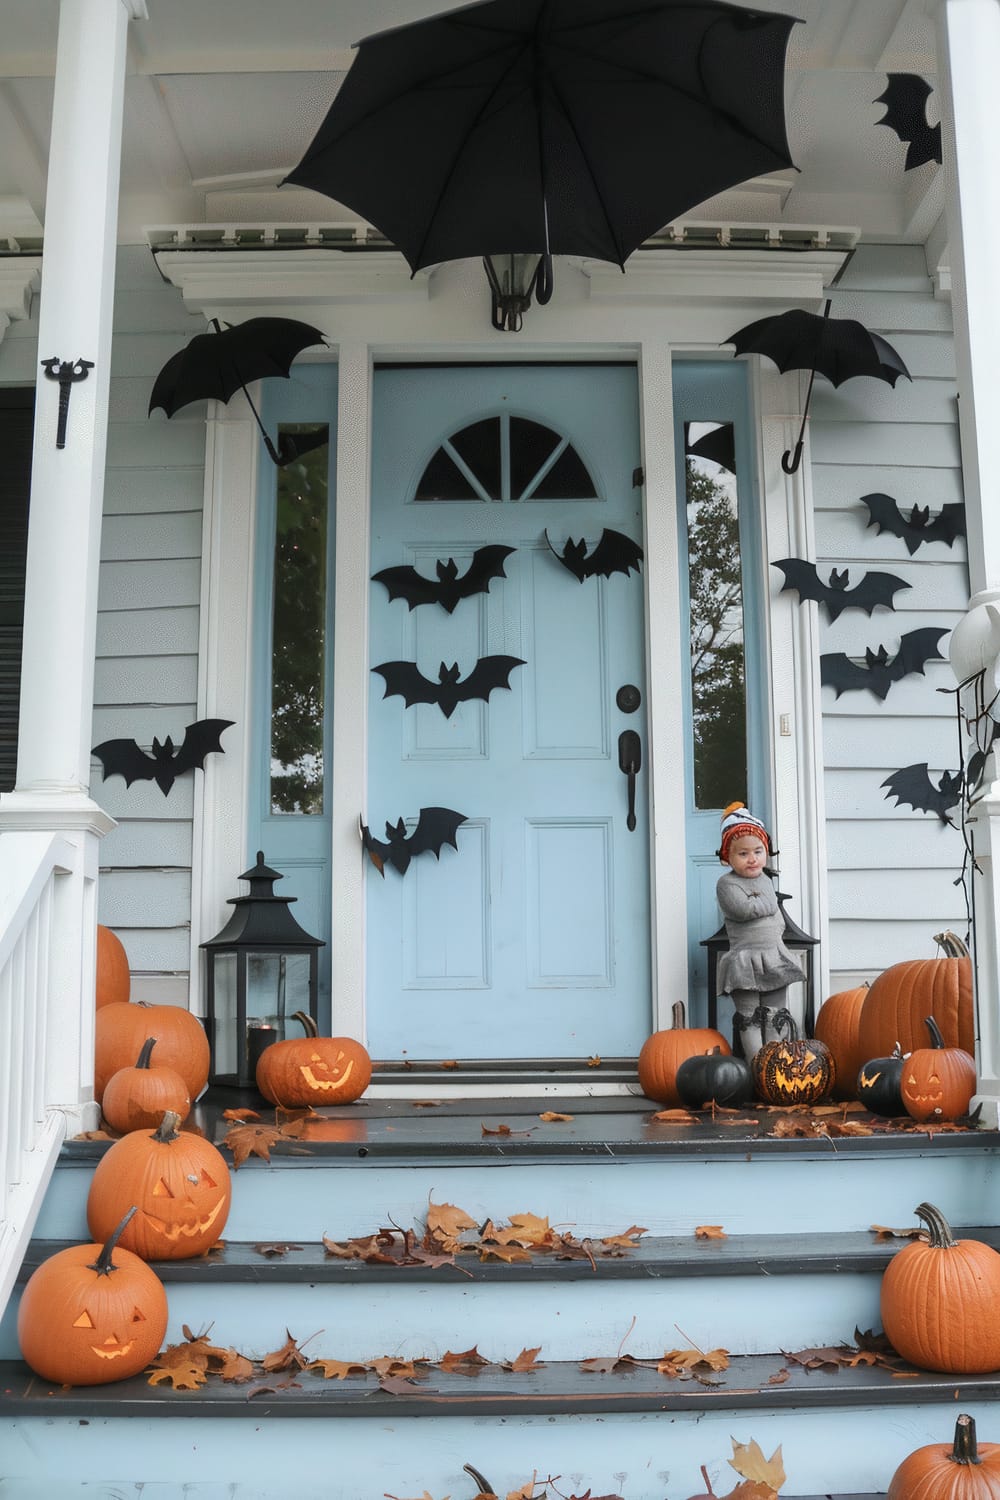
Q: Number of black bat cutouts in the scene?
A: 10